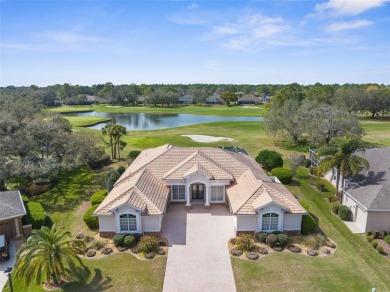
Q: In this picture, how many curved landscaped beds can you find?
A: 2